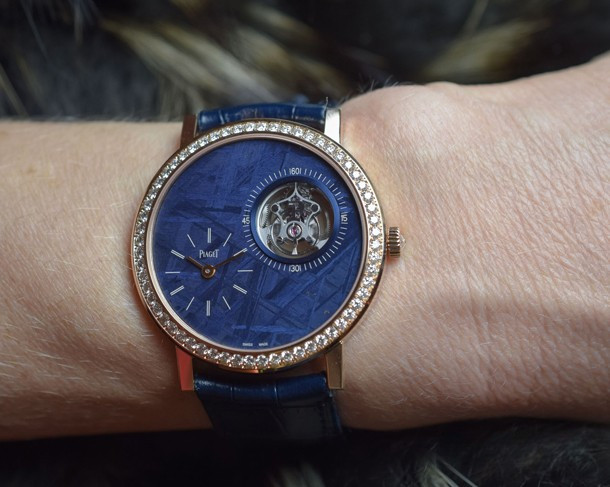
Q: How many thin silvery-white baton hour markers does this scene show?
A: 12